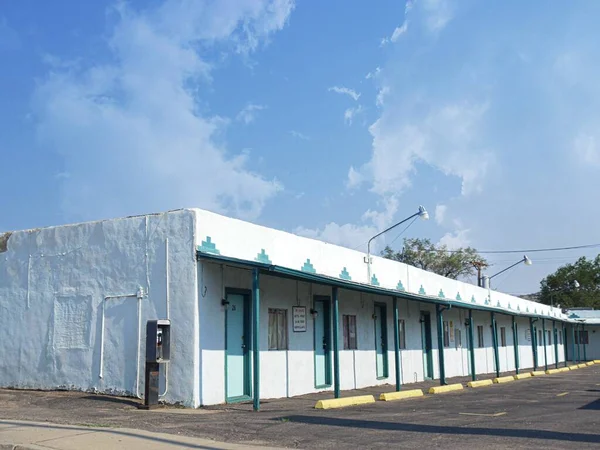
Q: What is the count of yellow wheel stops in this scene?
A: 13